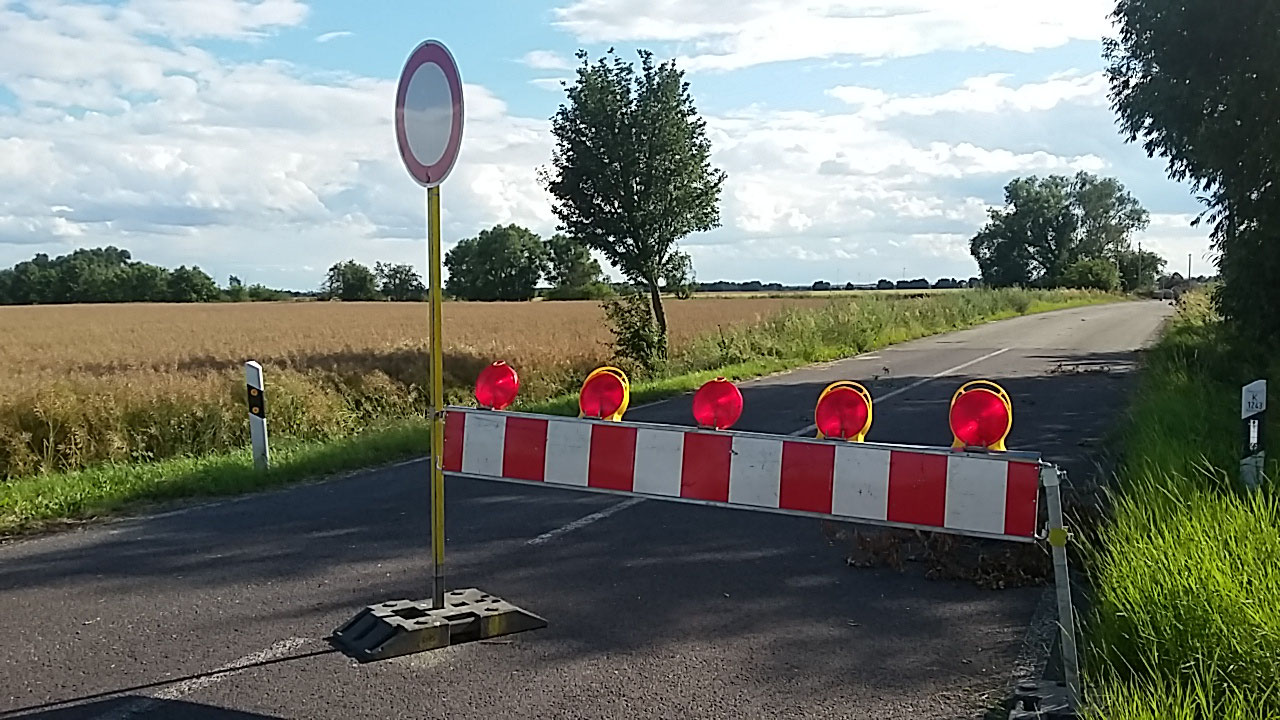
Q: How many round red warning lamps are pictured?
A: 5